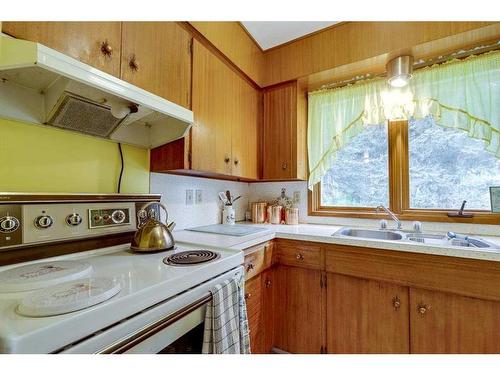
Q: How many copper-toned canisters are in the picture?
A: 3